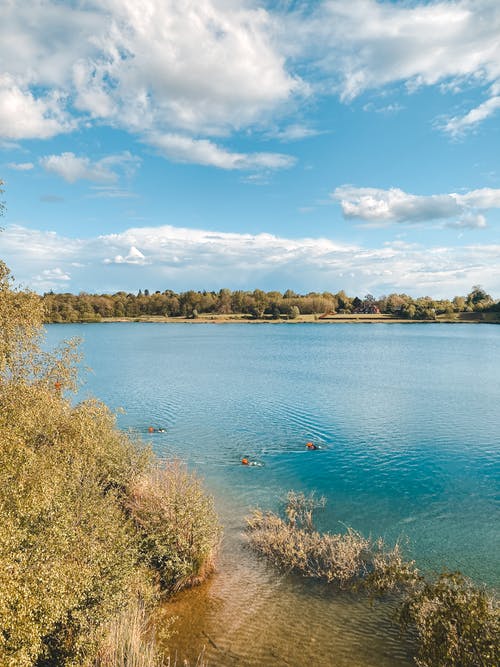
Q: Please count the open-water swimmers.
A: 3